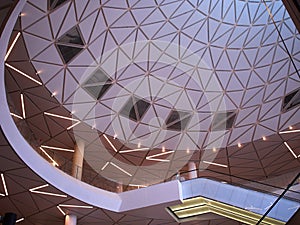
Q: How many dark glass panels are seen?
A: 7